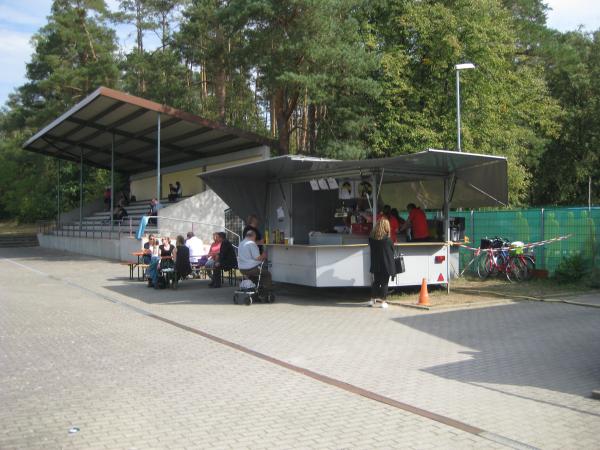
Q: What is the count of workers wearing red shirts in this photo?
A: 3